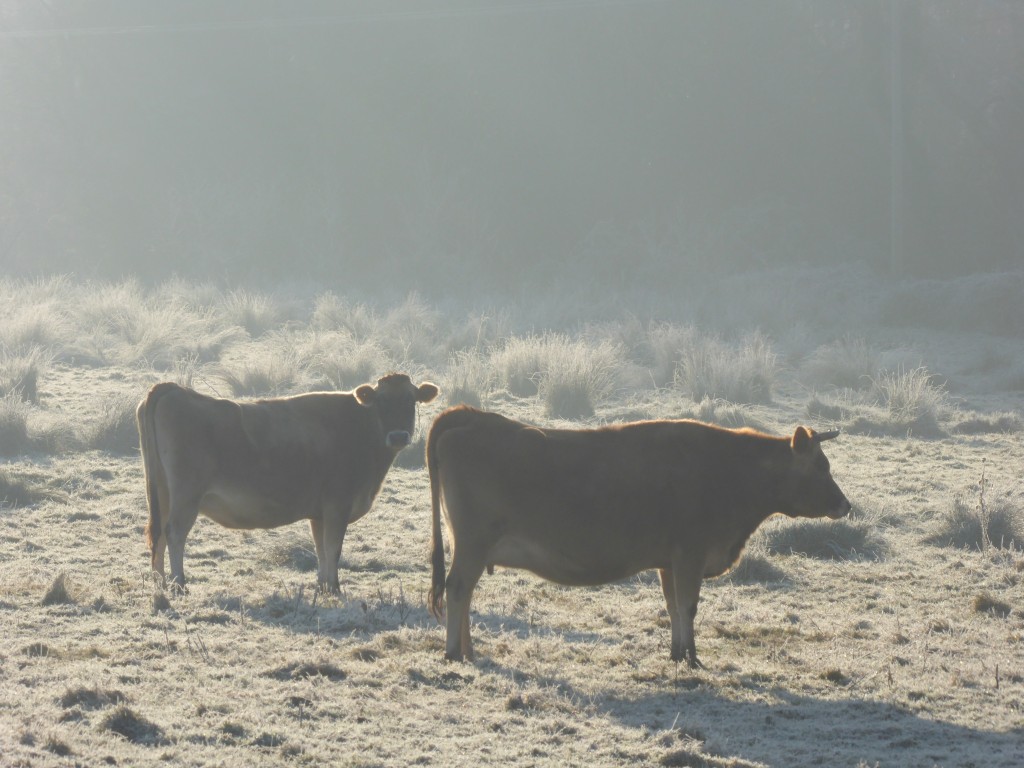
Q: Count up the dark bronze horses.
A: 0